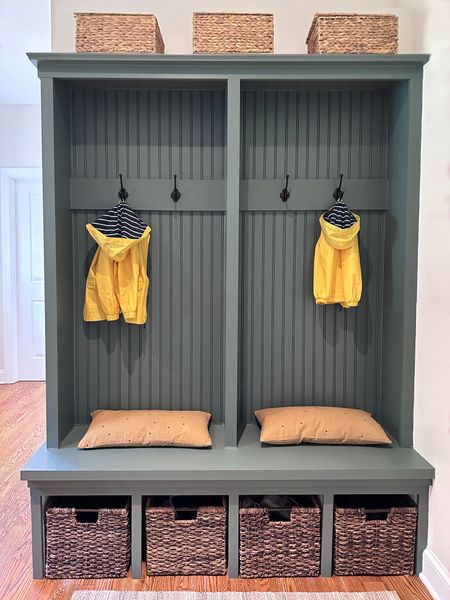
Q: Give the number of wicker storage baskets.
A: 7